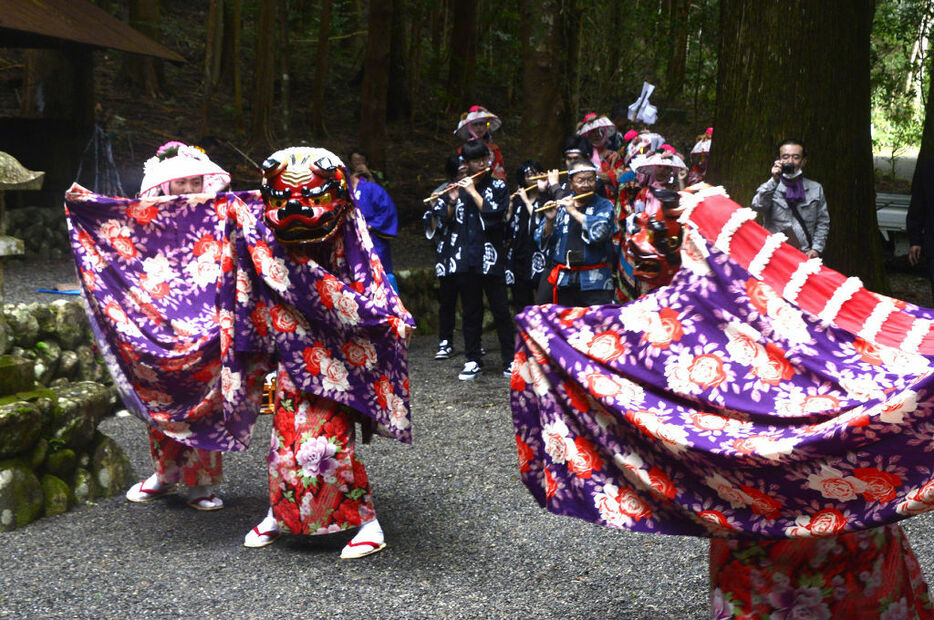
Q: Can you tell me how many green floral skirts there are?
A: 0